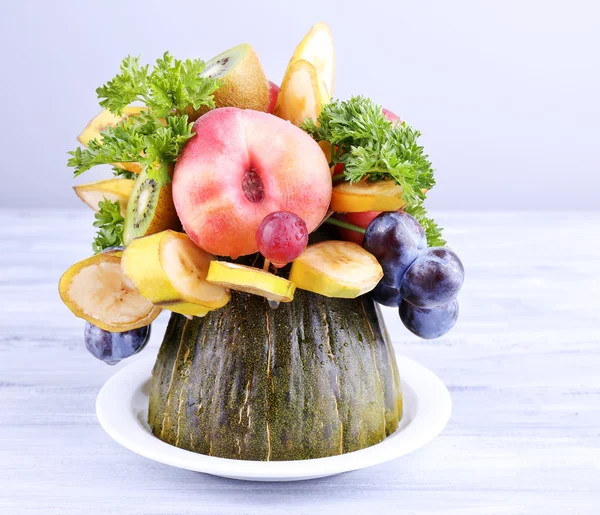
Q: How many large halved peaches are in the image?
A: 1